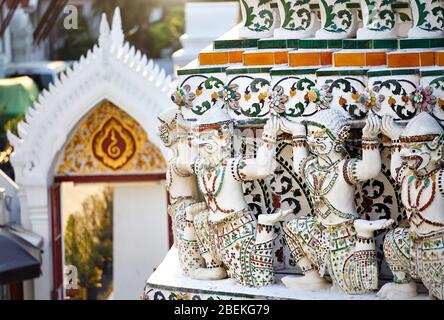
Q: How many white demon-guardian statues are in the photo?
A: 4